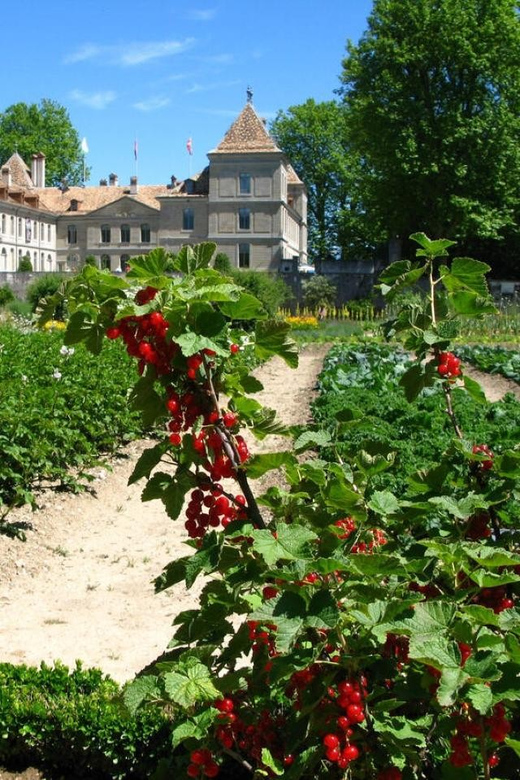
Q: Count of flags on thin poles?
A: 3